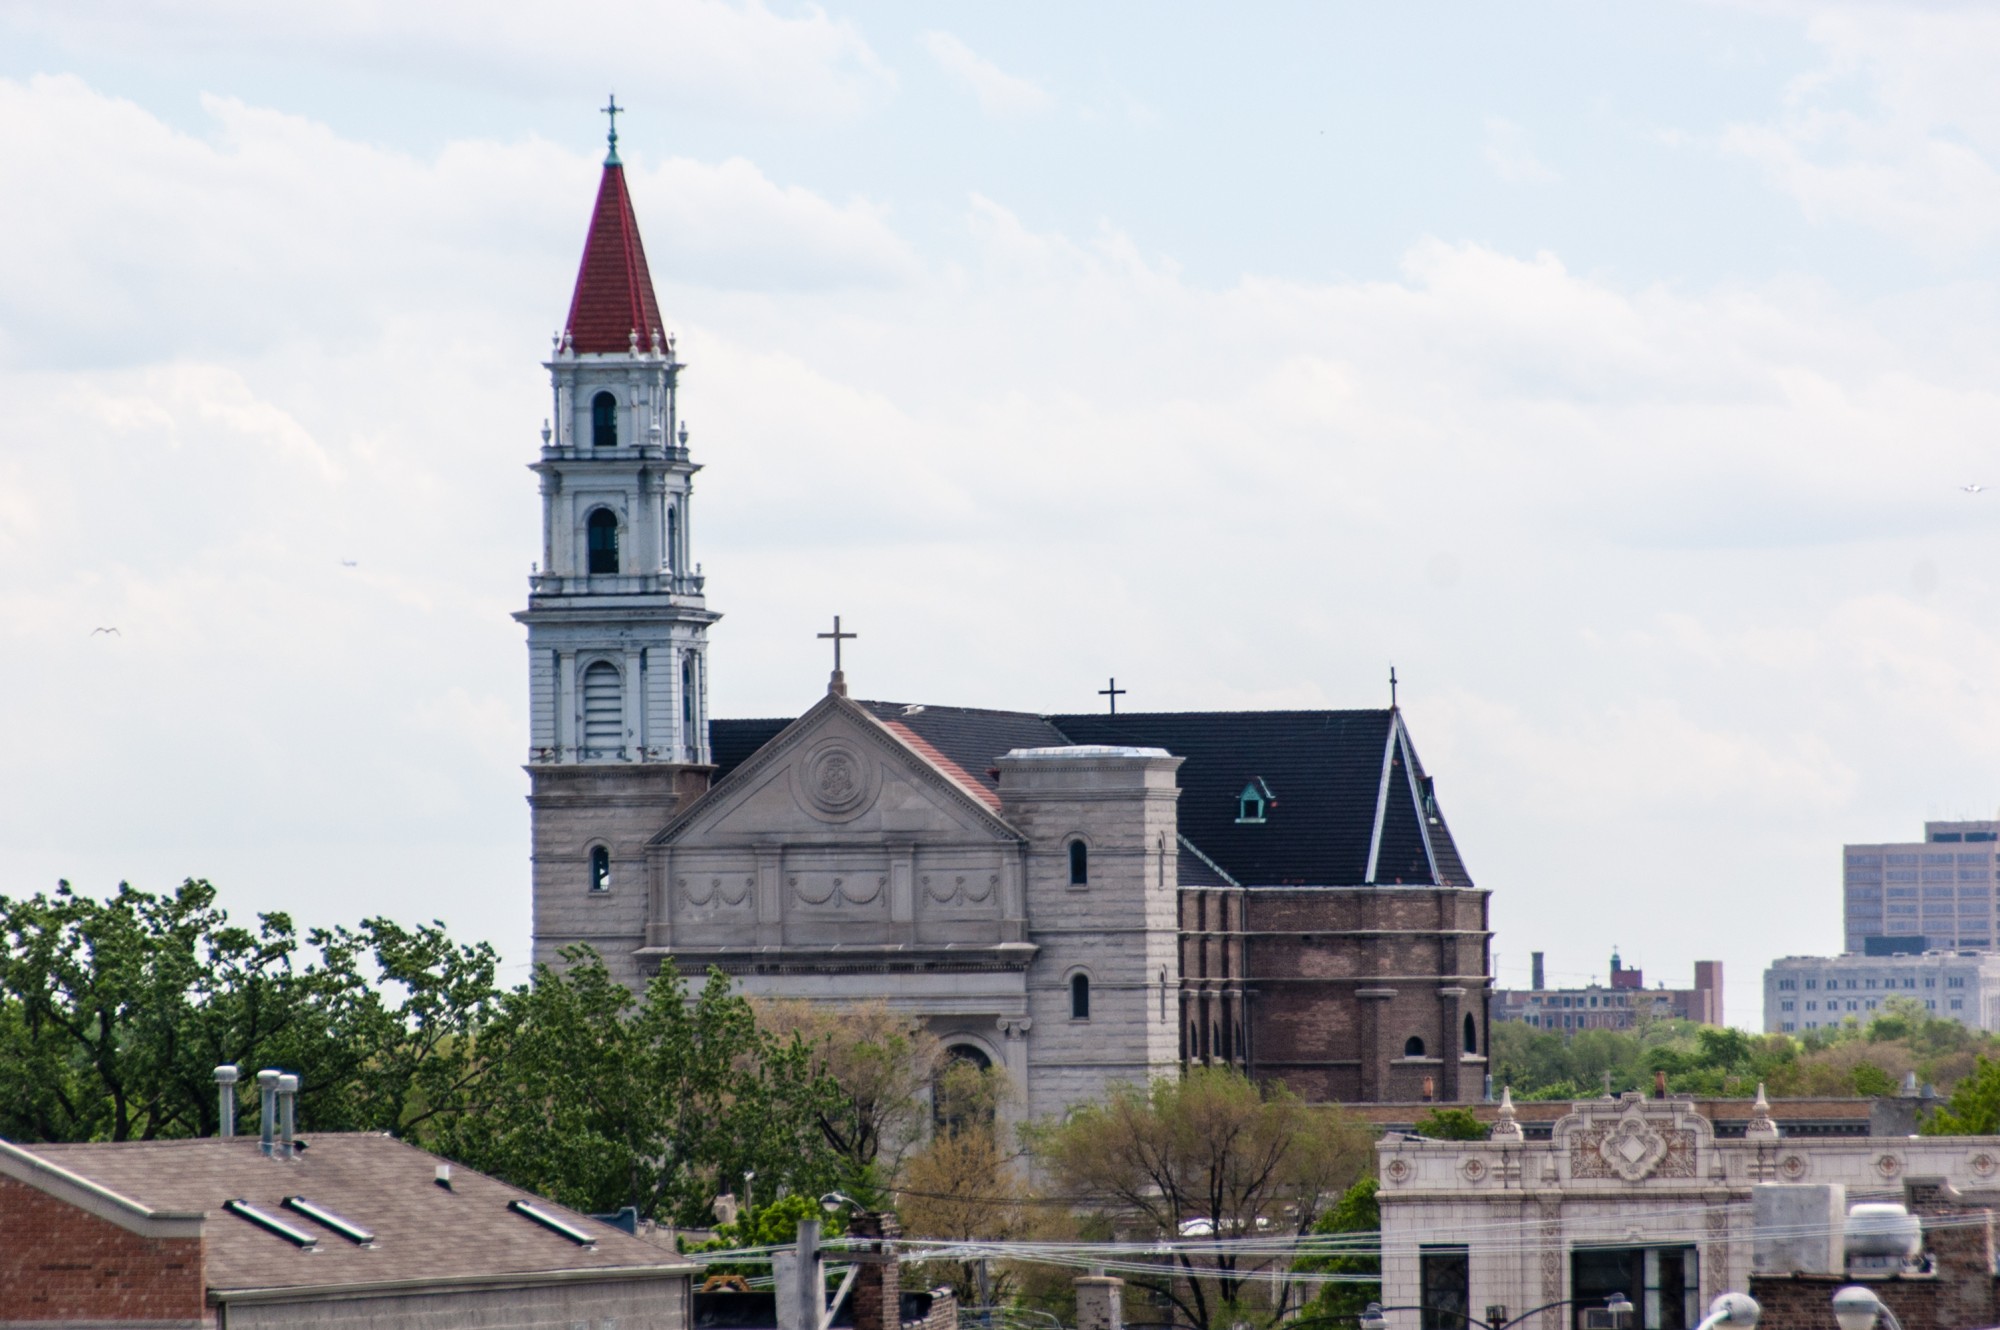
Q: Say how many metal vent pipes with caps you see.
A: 3